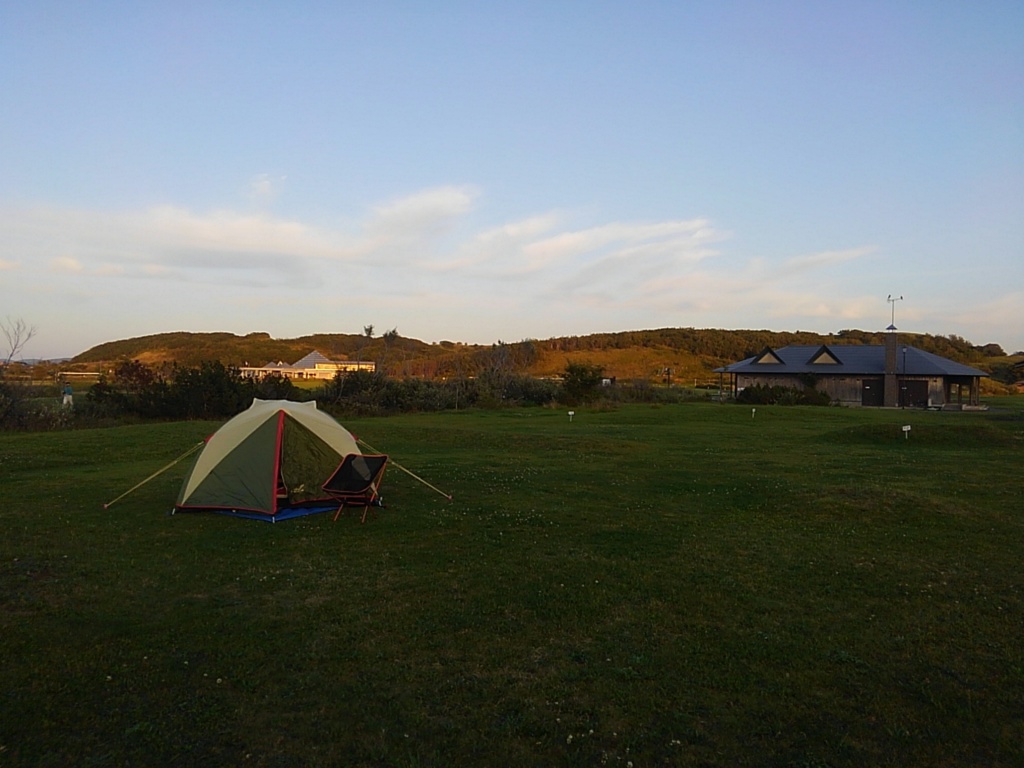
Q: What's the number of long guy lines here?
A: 2